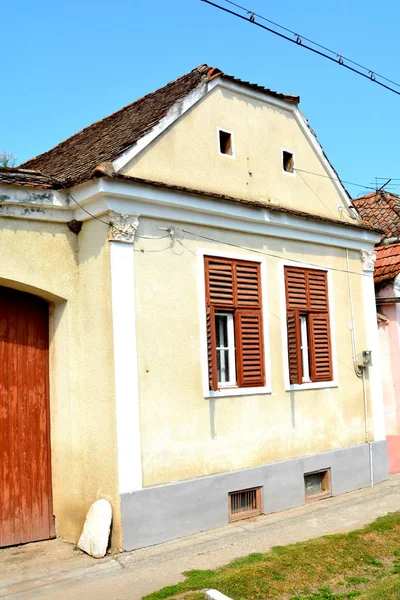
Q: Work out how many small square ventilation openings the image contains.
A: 2